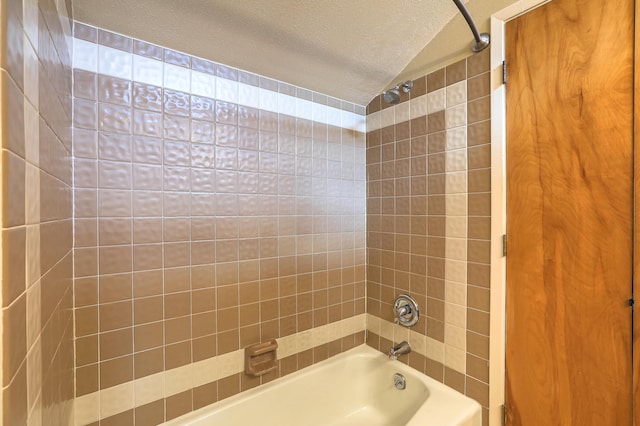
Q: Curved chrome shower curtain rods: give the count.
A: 1